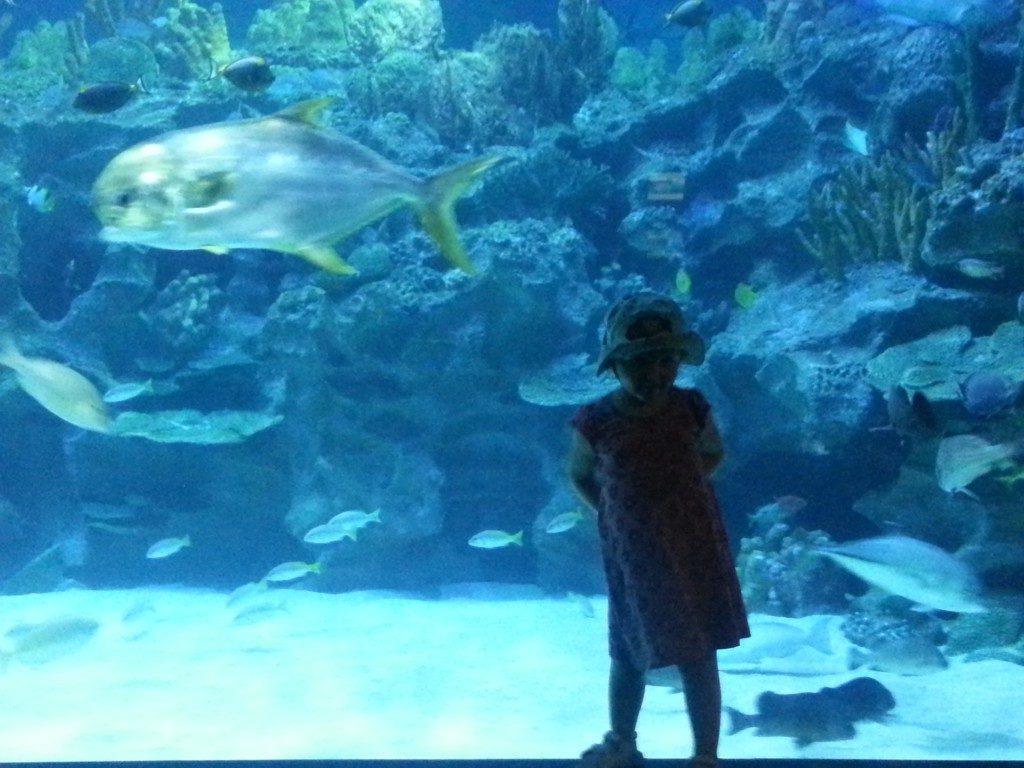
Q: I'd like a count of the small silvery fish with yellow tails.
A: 7